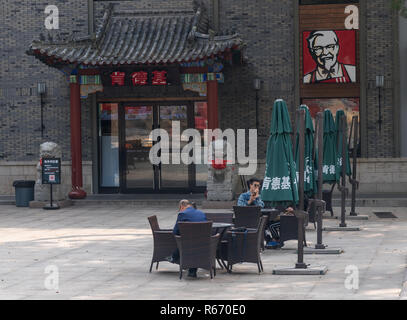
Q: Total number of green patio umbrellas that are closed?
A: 4